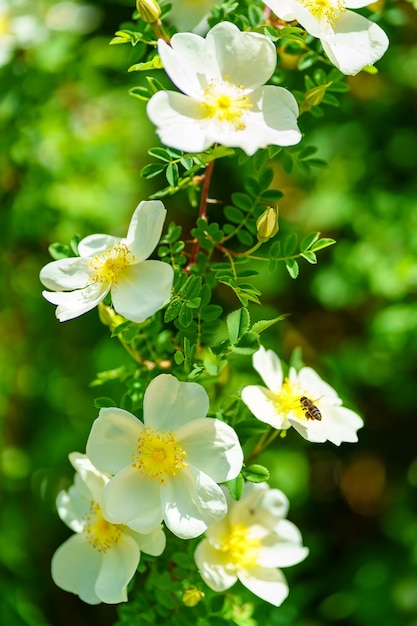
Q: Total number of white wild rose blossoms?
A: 7